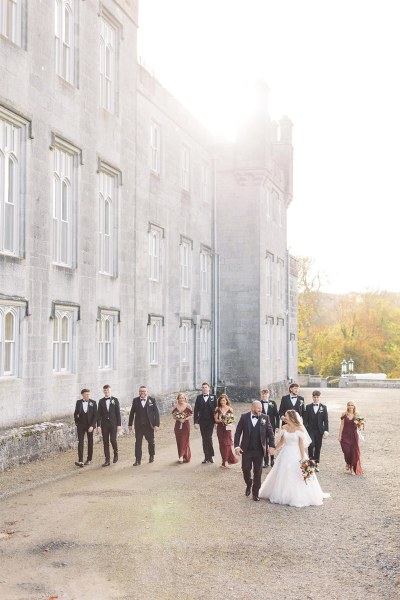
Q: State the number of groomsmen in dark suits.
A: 7